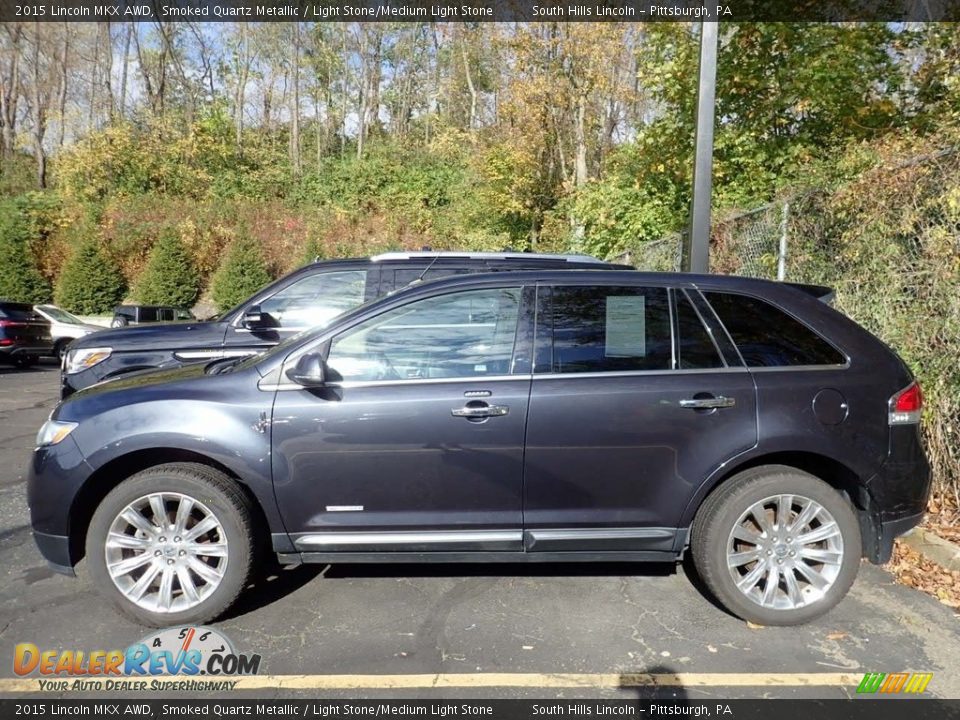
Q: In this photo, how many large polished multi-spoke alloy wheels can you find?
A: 2